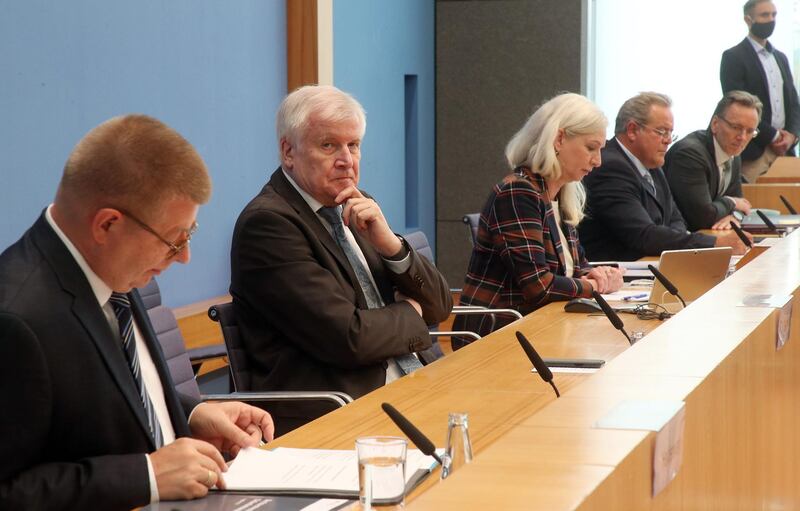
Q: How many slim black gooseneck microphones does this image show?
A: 7